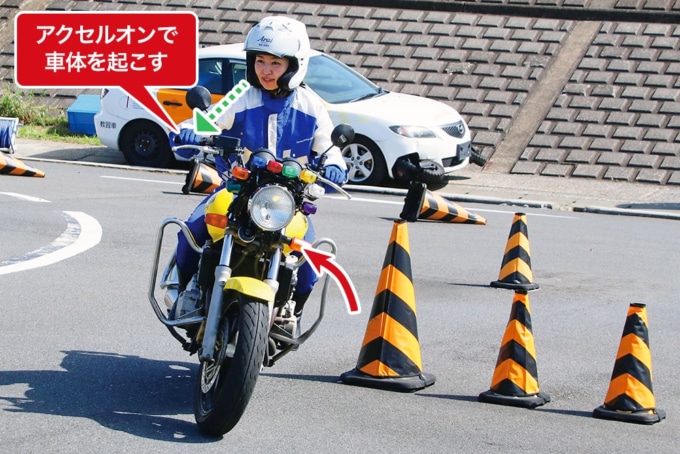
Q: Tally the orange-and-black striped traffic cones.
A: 7